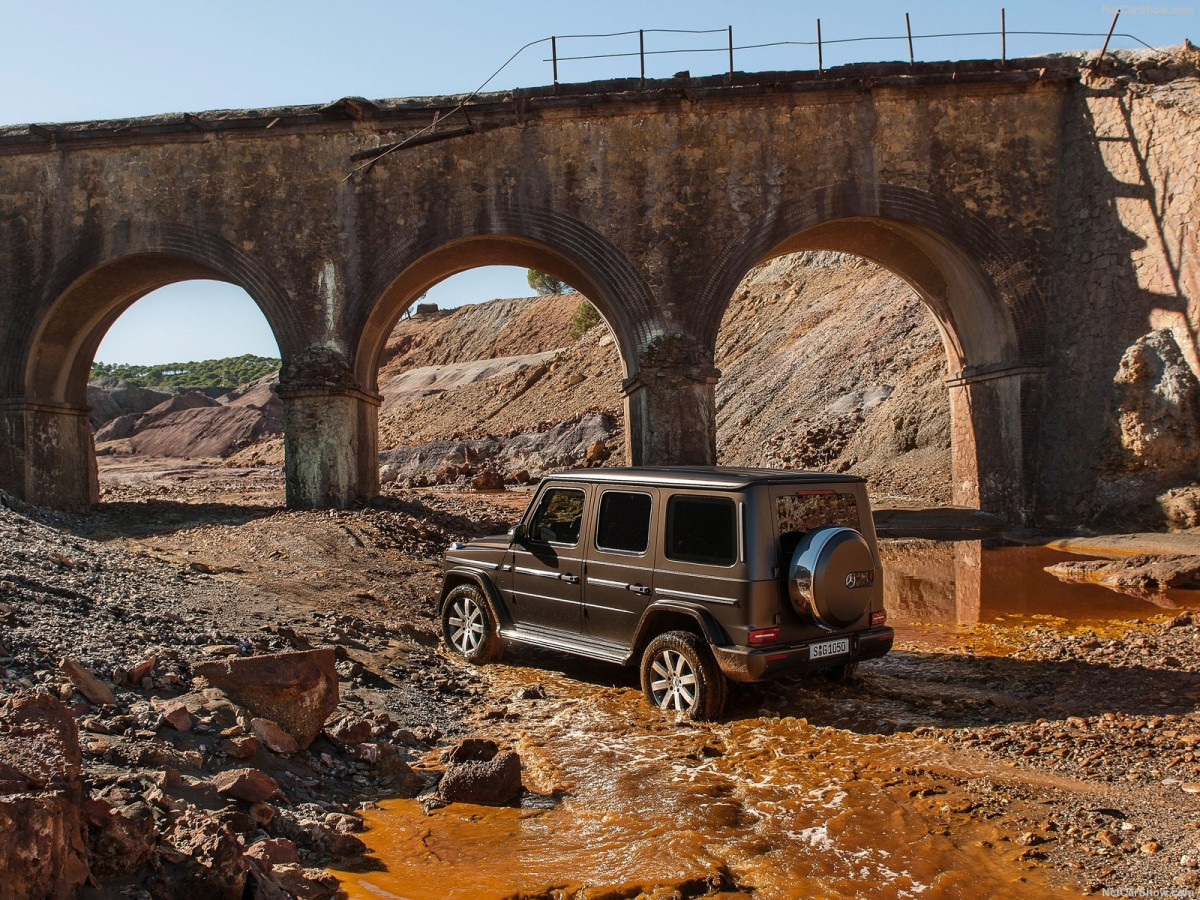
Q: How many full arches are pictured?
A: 3